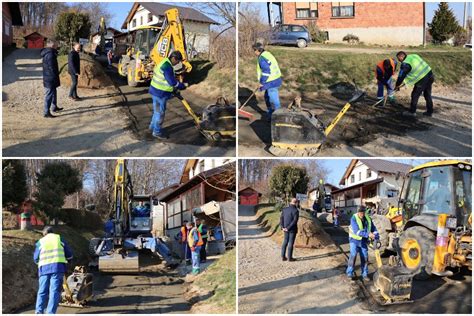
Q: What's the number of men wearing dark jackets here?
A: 3